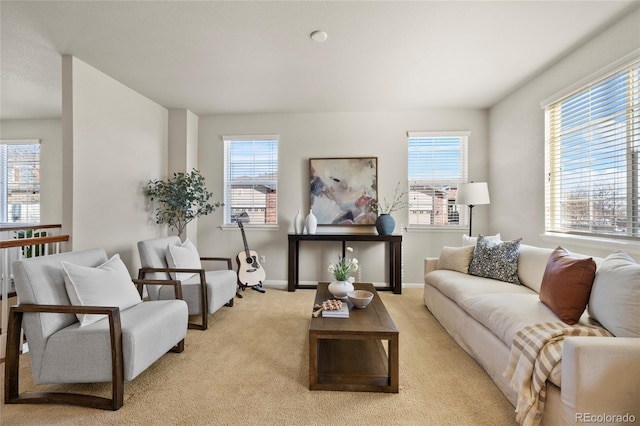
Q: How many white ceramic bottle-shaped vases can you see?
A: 2